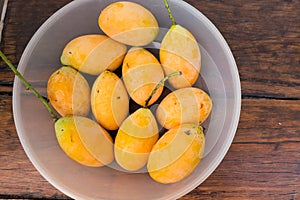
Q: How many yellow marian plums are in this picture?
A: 10